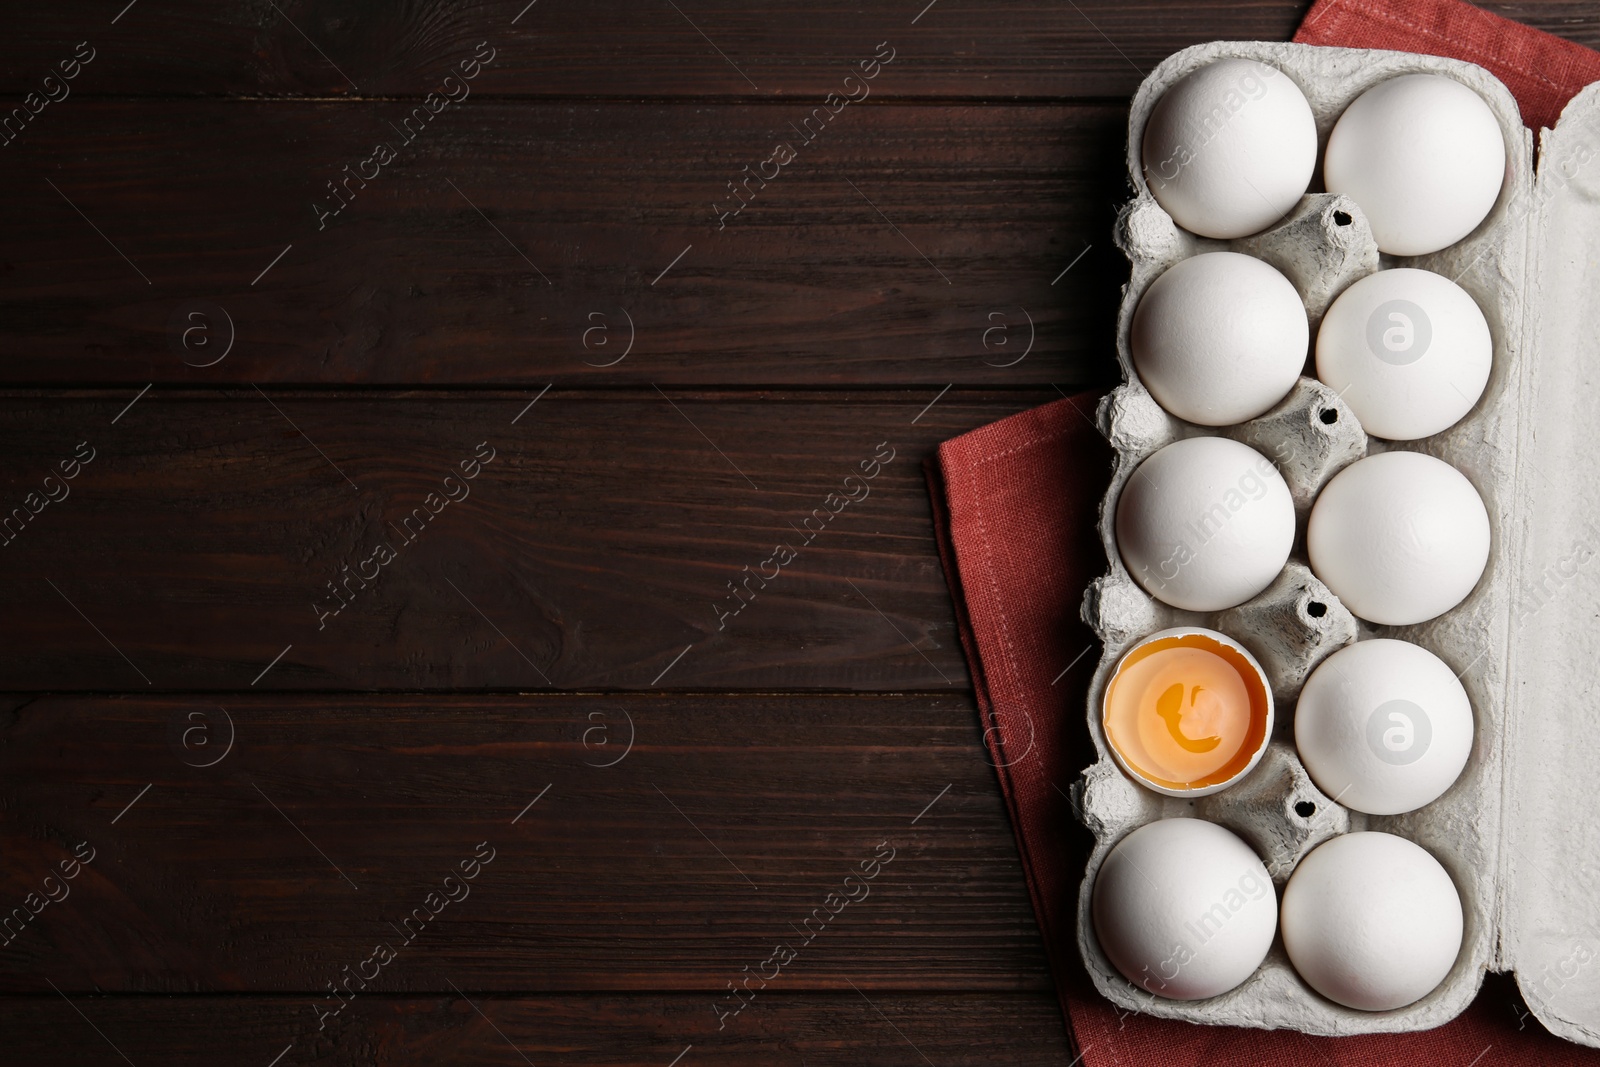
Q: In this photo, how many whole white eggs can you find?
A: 9